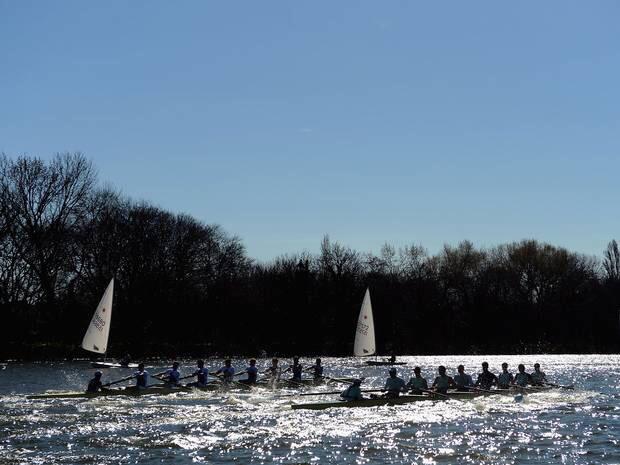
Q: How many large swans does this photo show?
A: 0